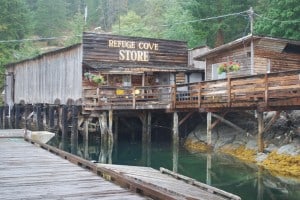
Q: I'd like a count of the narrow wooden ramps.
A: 1